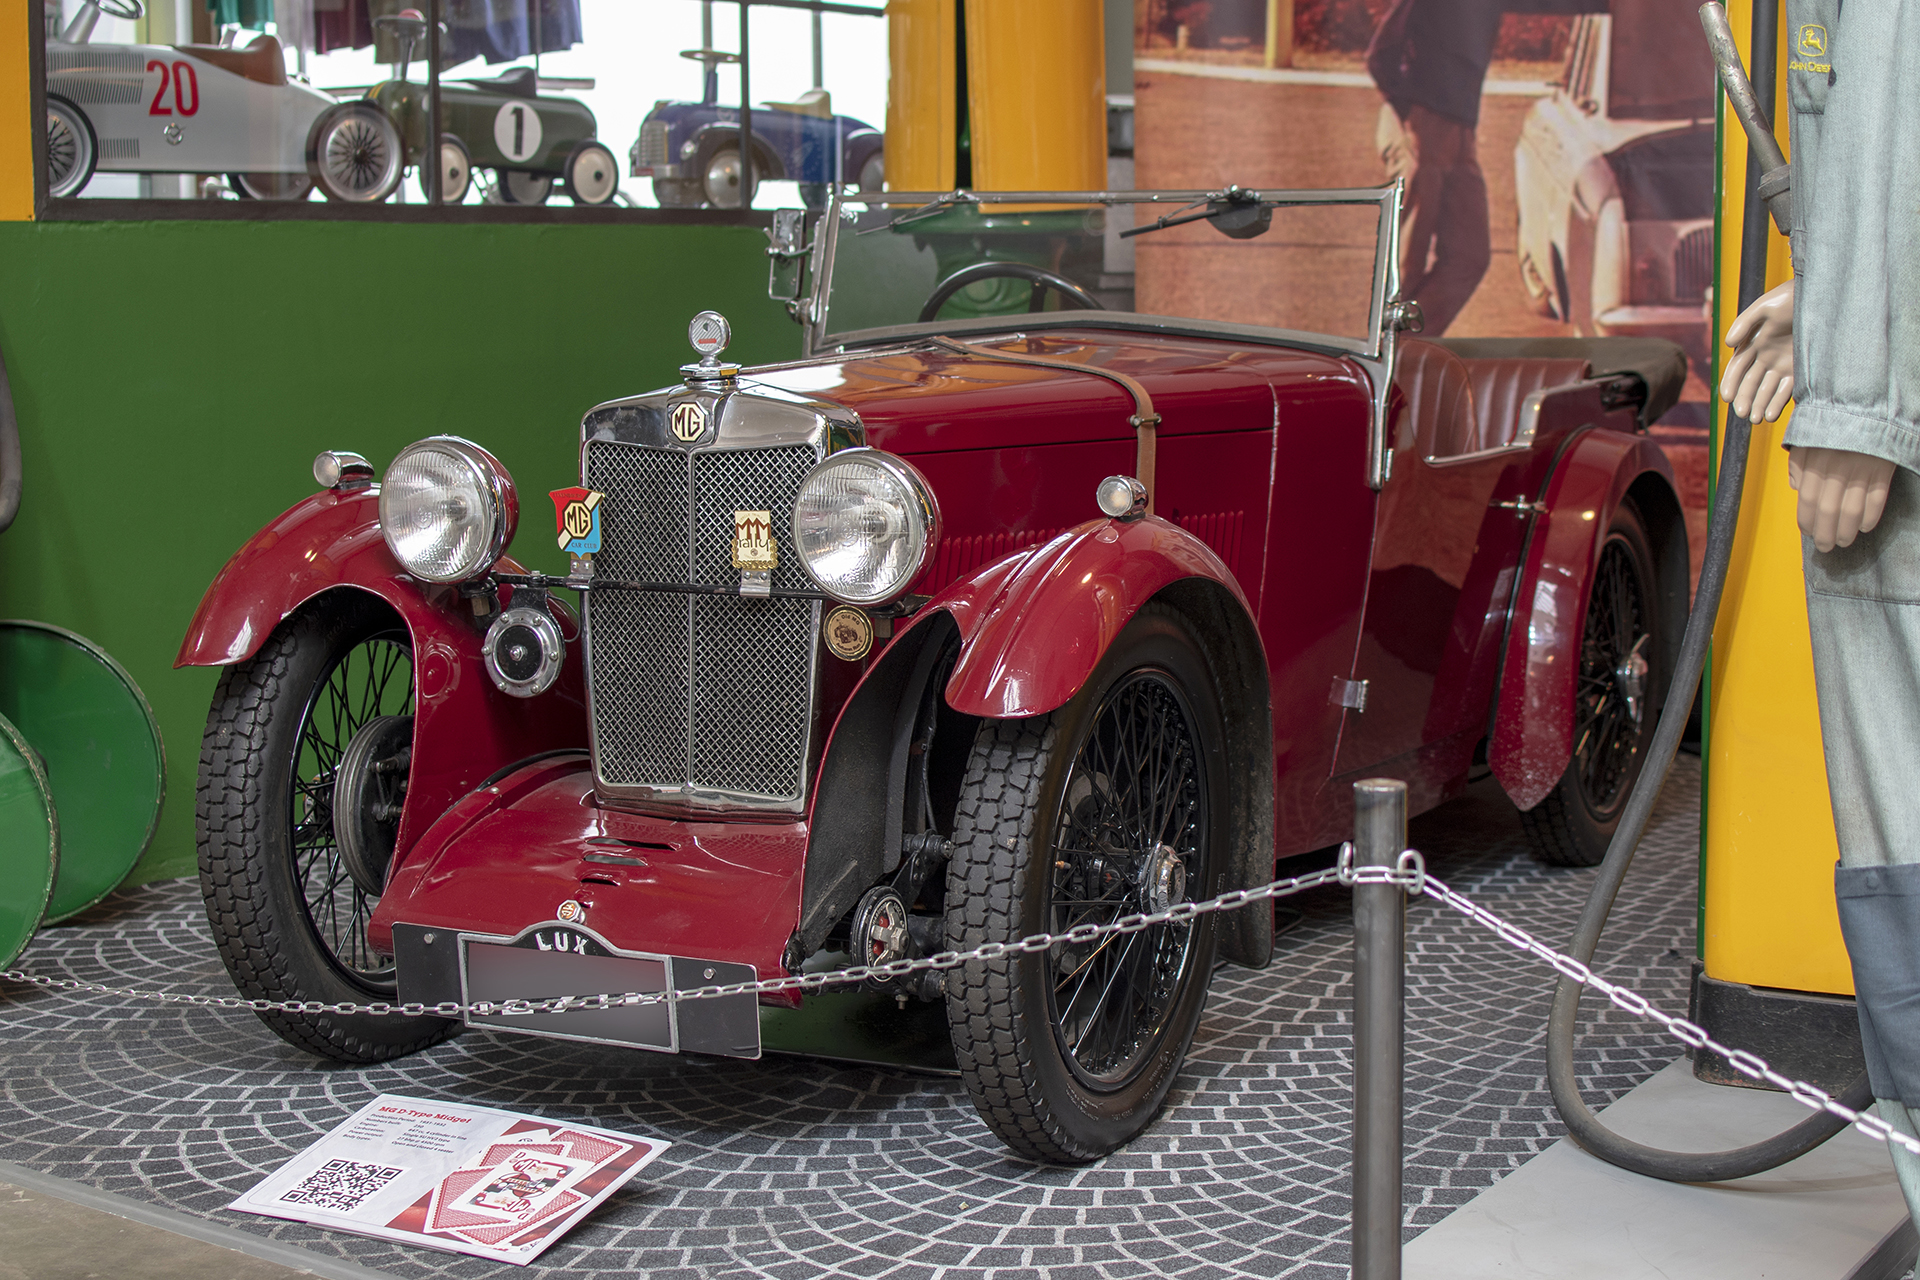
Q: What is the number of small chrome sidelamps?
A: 2